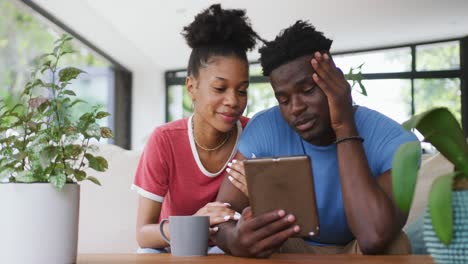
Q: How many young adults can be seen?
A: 2